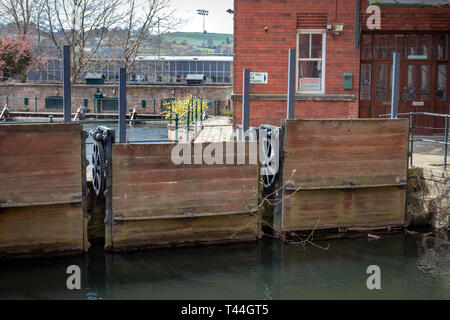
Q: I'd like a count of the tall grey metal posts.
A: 5